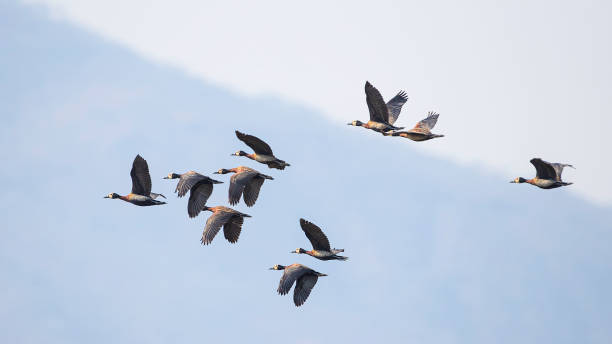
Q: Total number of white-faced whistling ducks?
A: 10